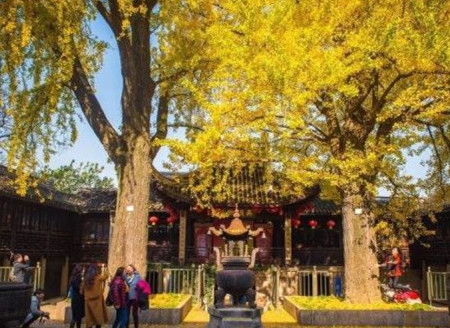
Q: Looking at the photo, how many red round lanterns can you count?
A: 5